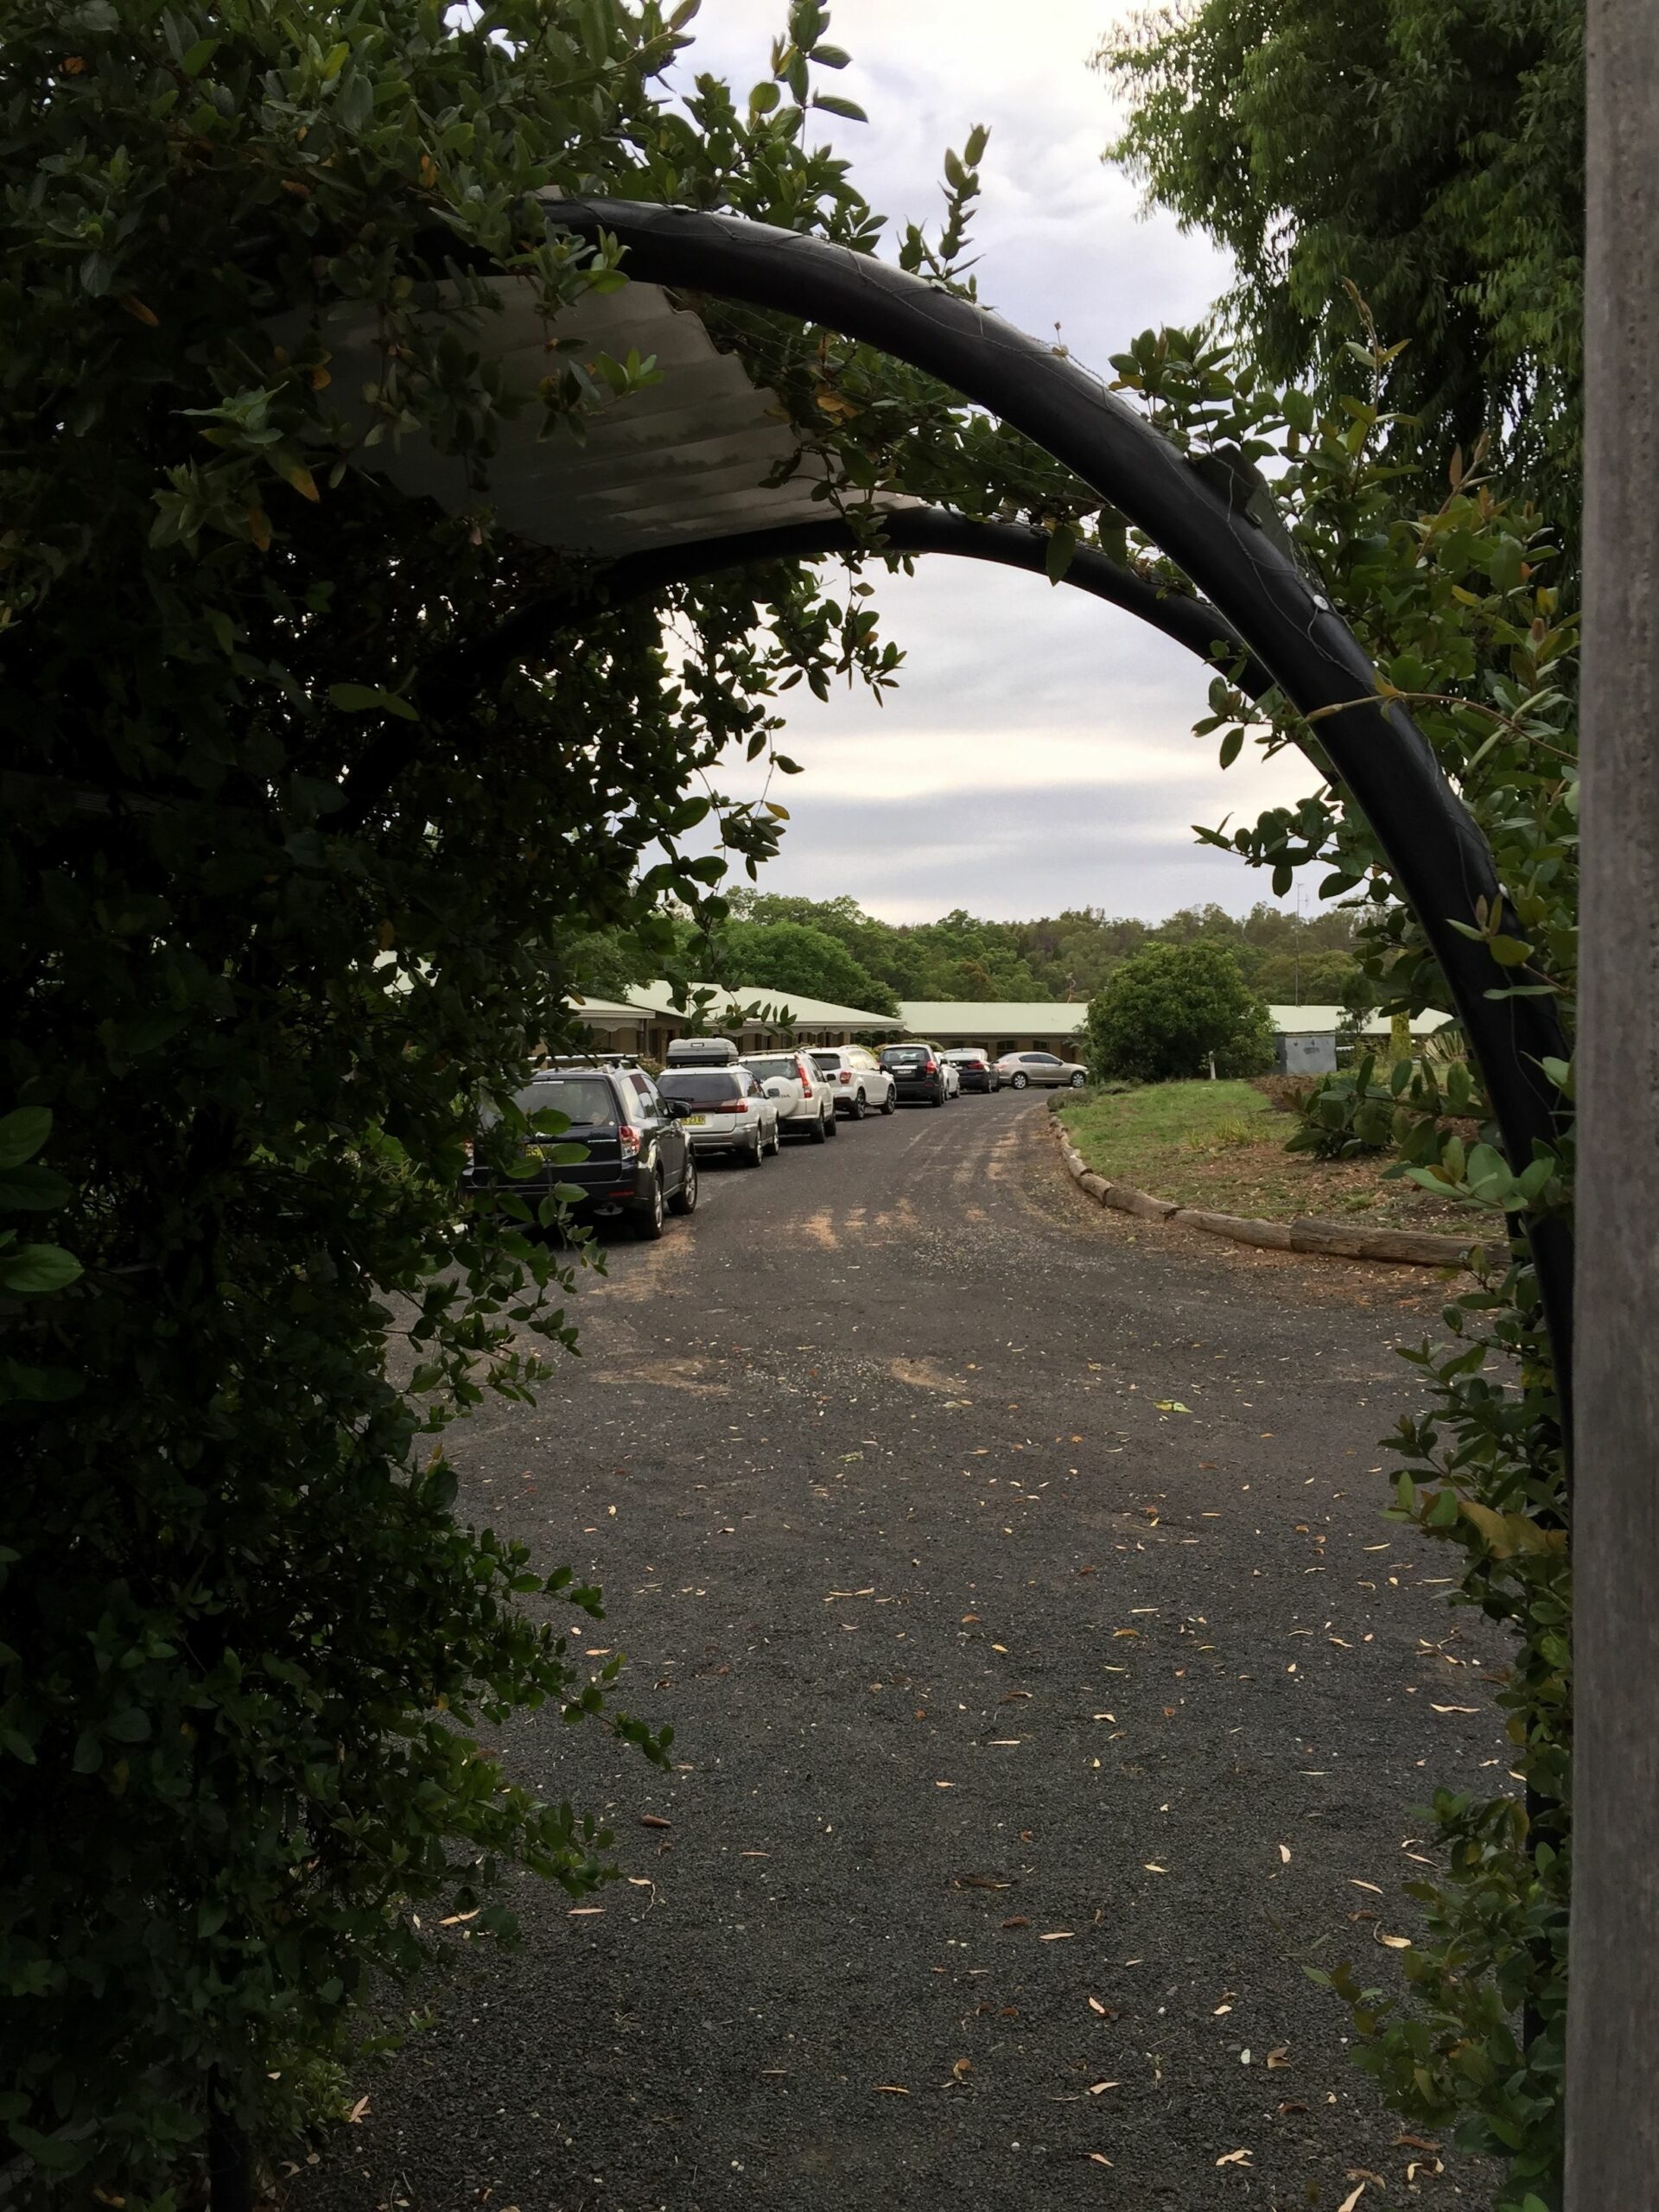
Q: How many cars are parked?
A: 8